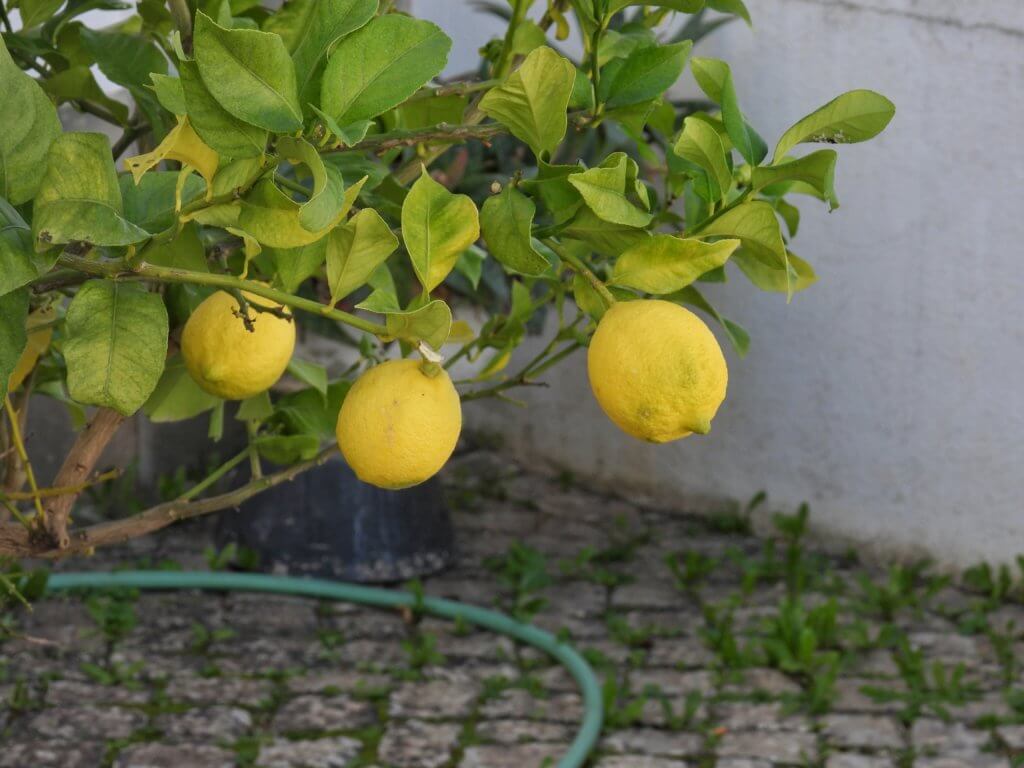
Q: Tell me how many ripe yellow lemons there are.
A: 3